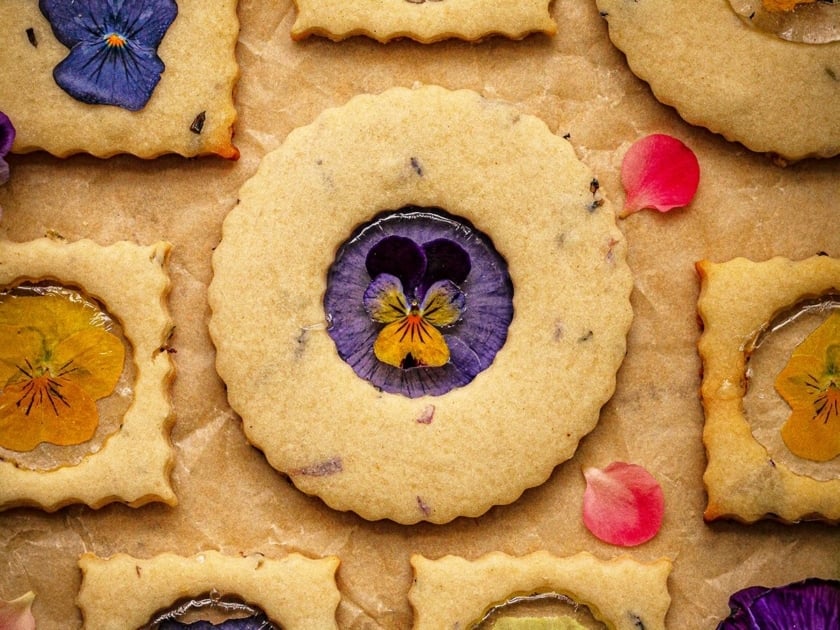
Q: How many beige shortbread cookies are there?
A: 8